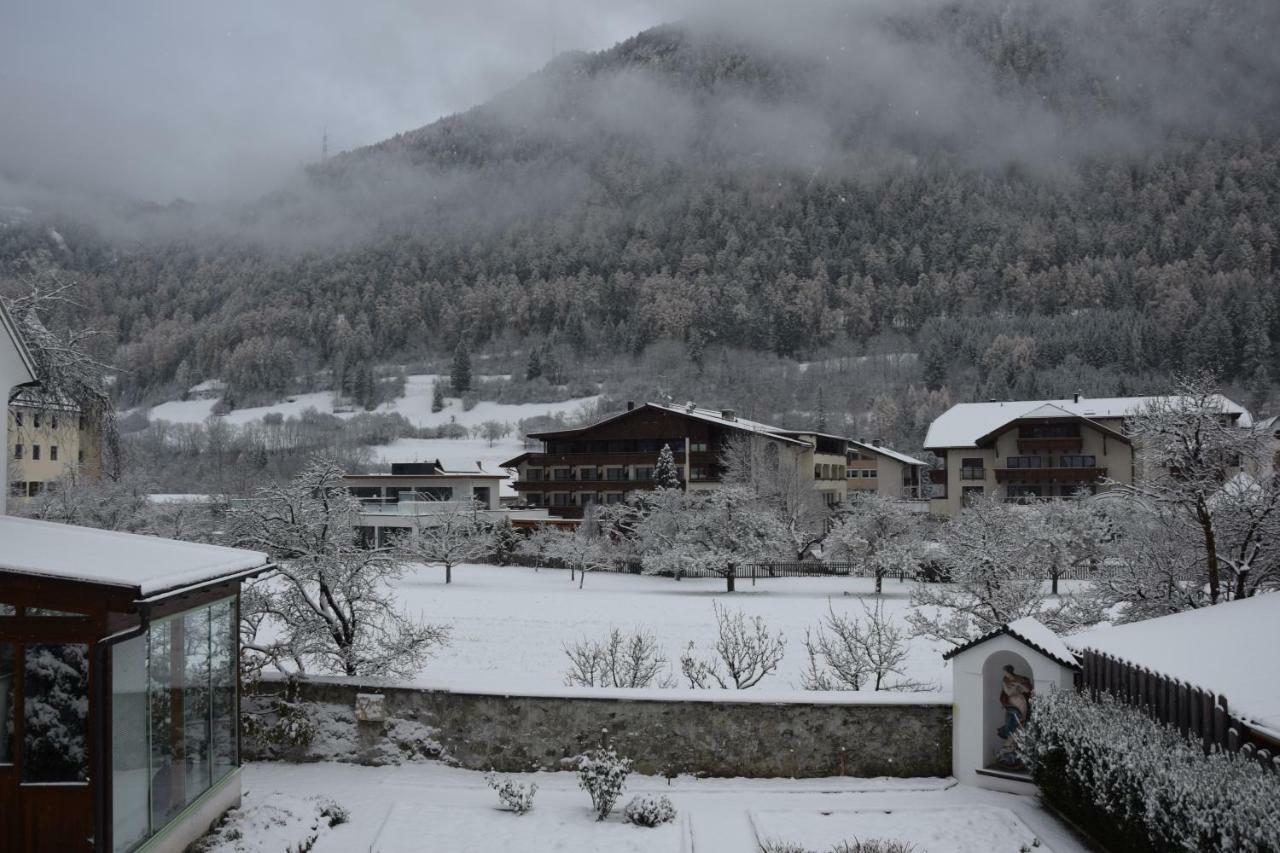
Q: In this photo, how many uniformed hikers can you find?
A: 0